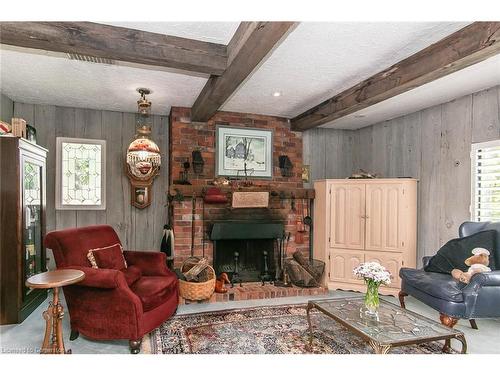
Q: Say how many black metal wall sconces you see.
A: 2